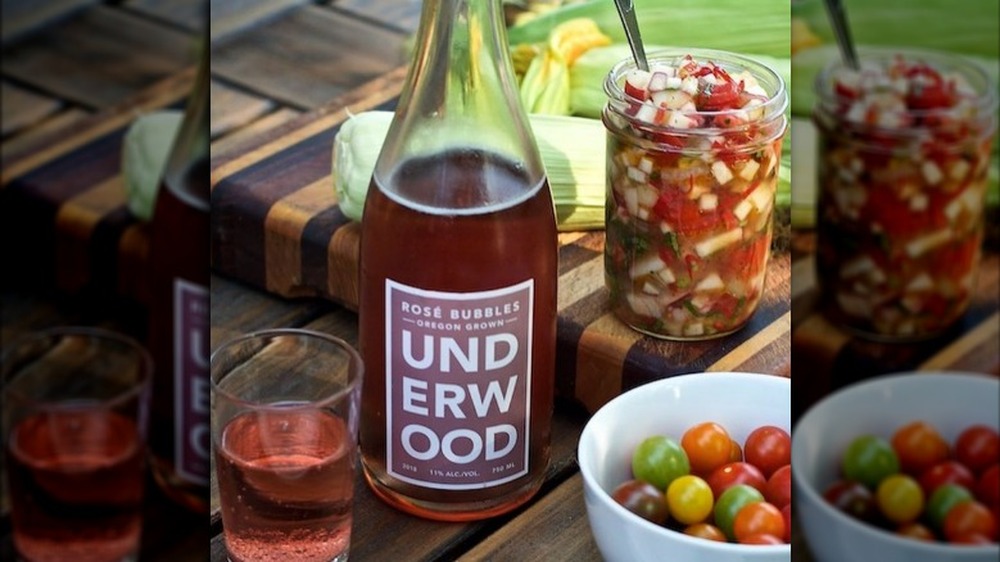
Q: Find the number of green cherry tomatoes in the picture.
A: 2